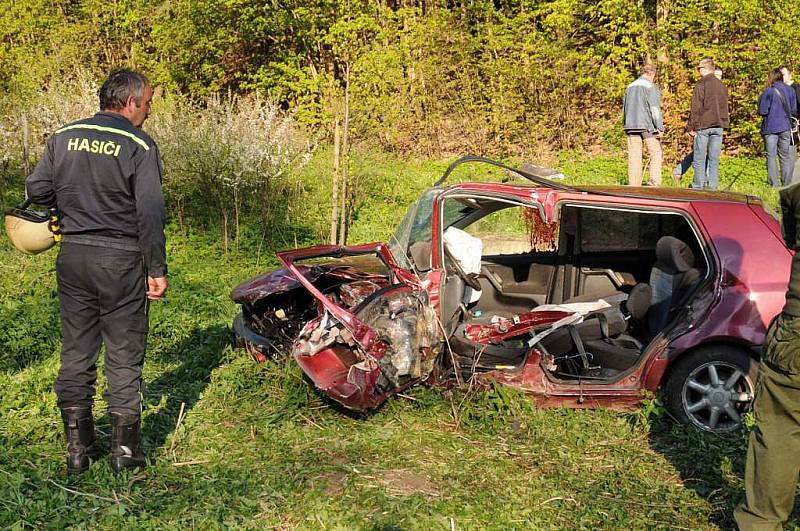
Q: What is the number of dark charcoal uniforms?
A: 1